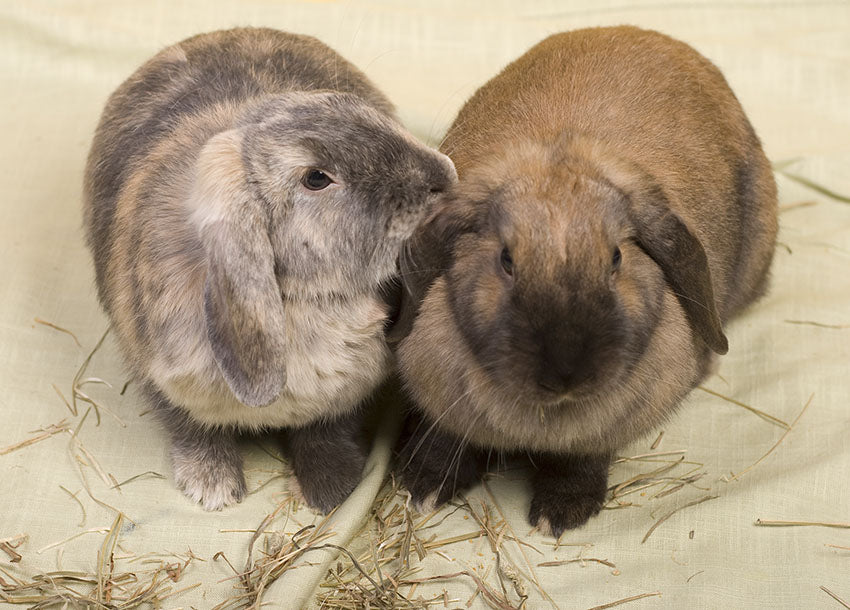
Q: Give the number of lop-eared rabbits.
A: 2